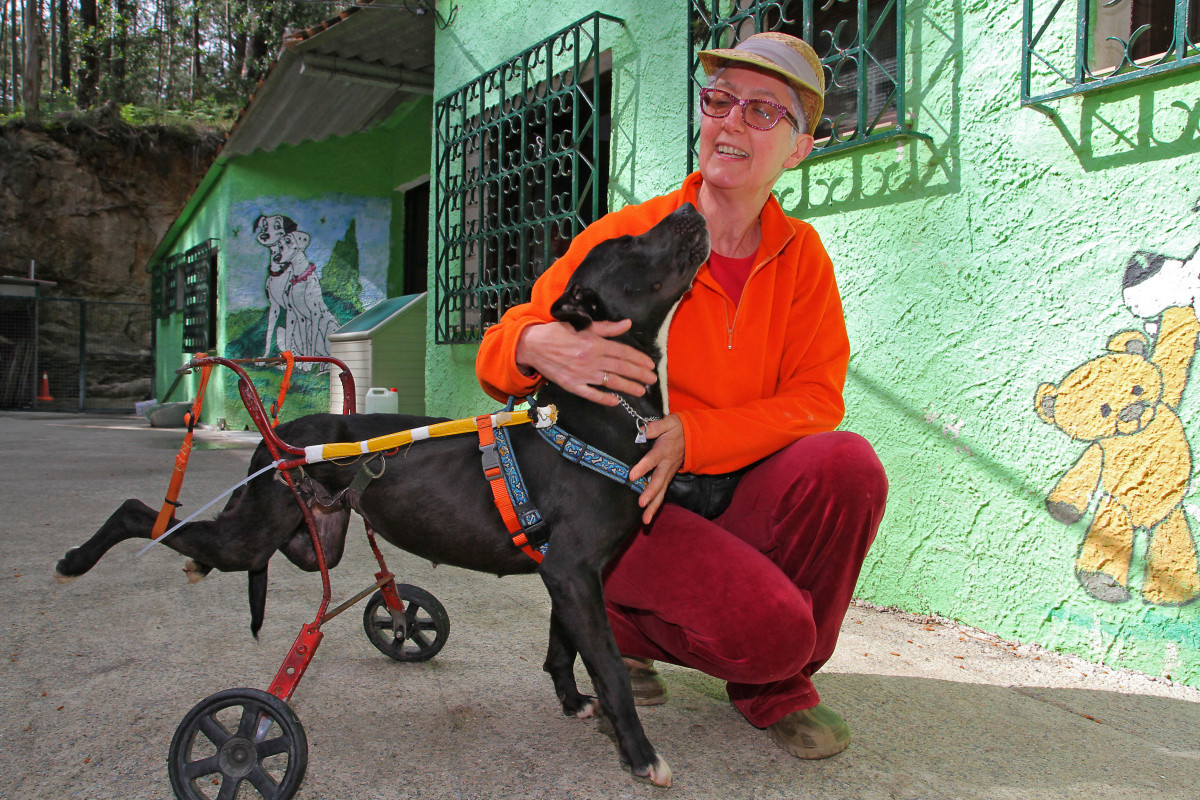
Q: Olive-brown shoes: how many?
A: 2